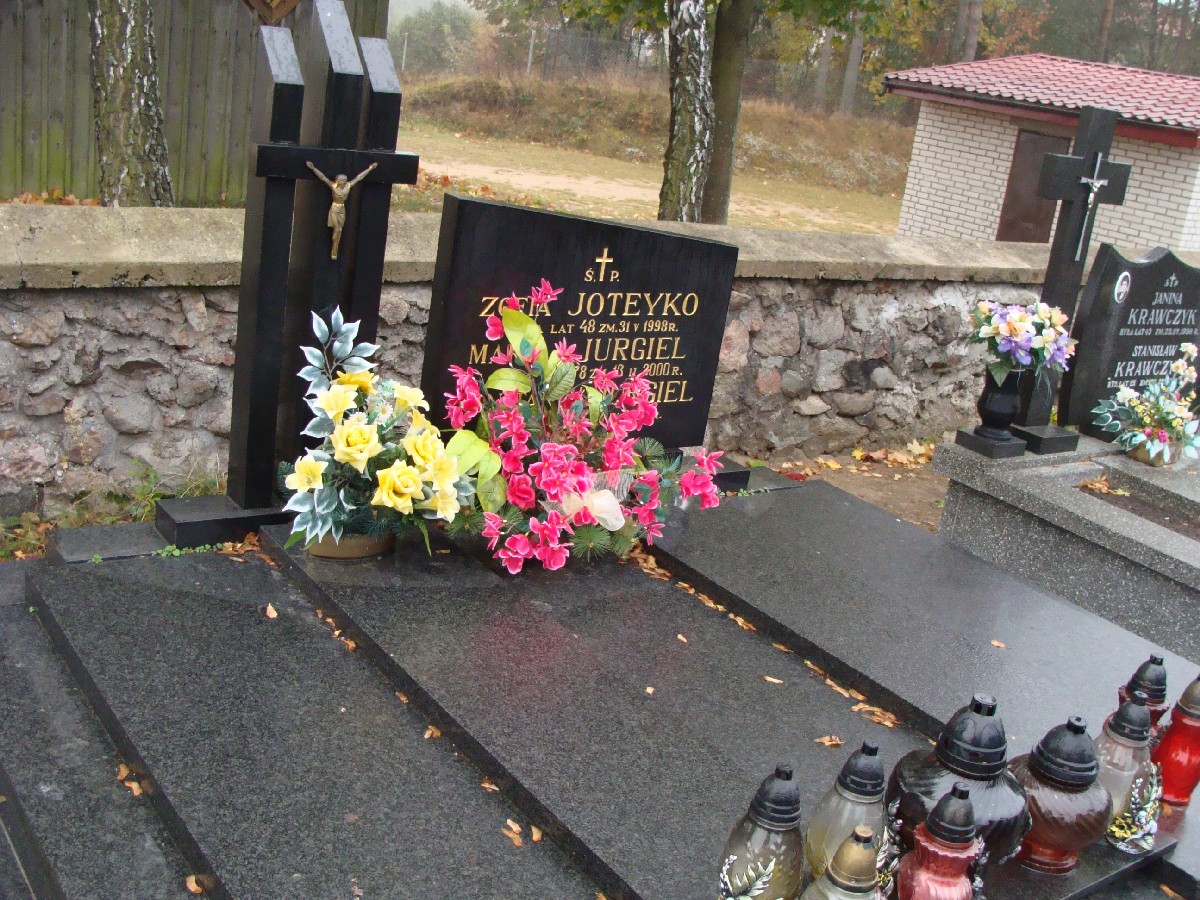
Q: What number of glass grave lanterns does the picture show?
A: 9